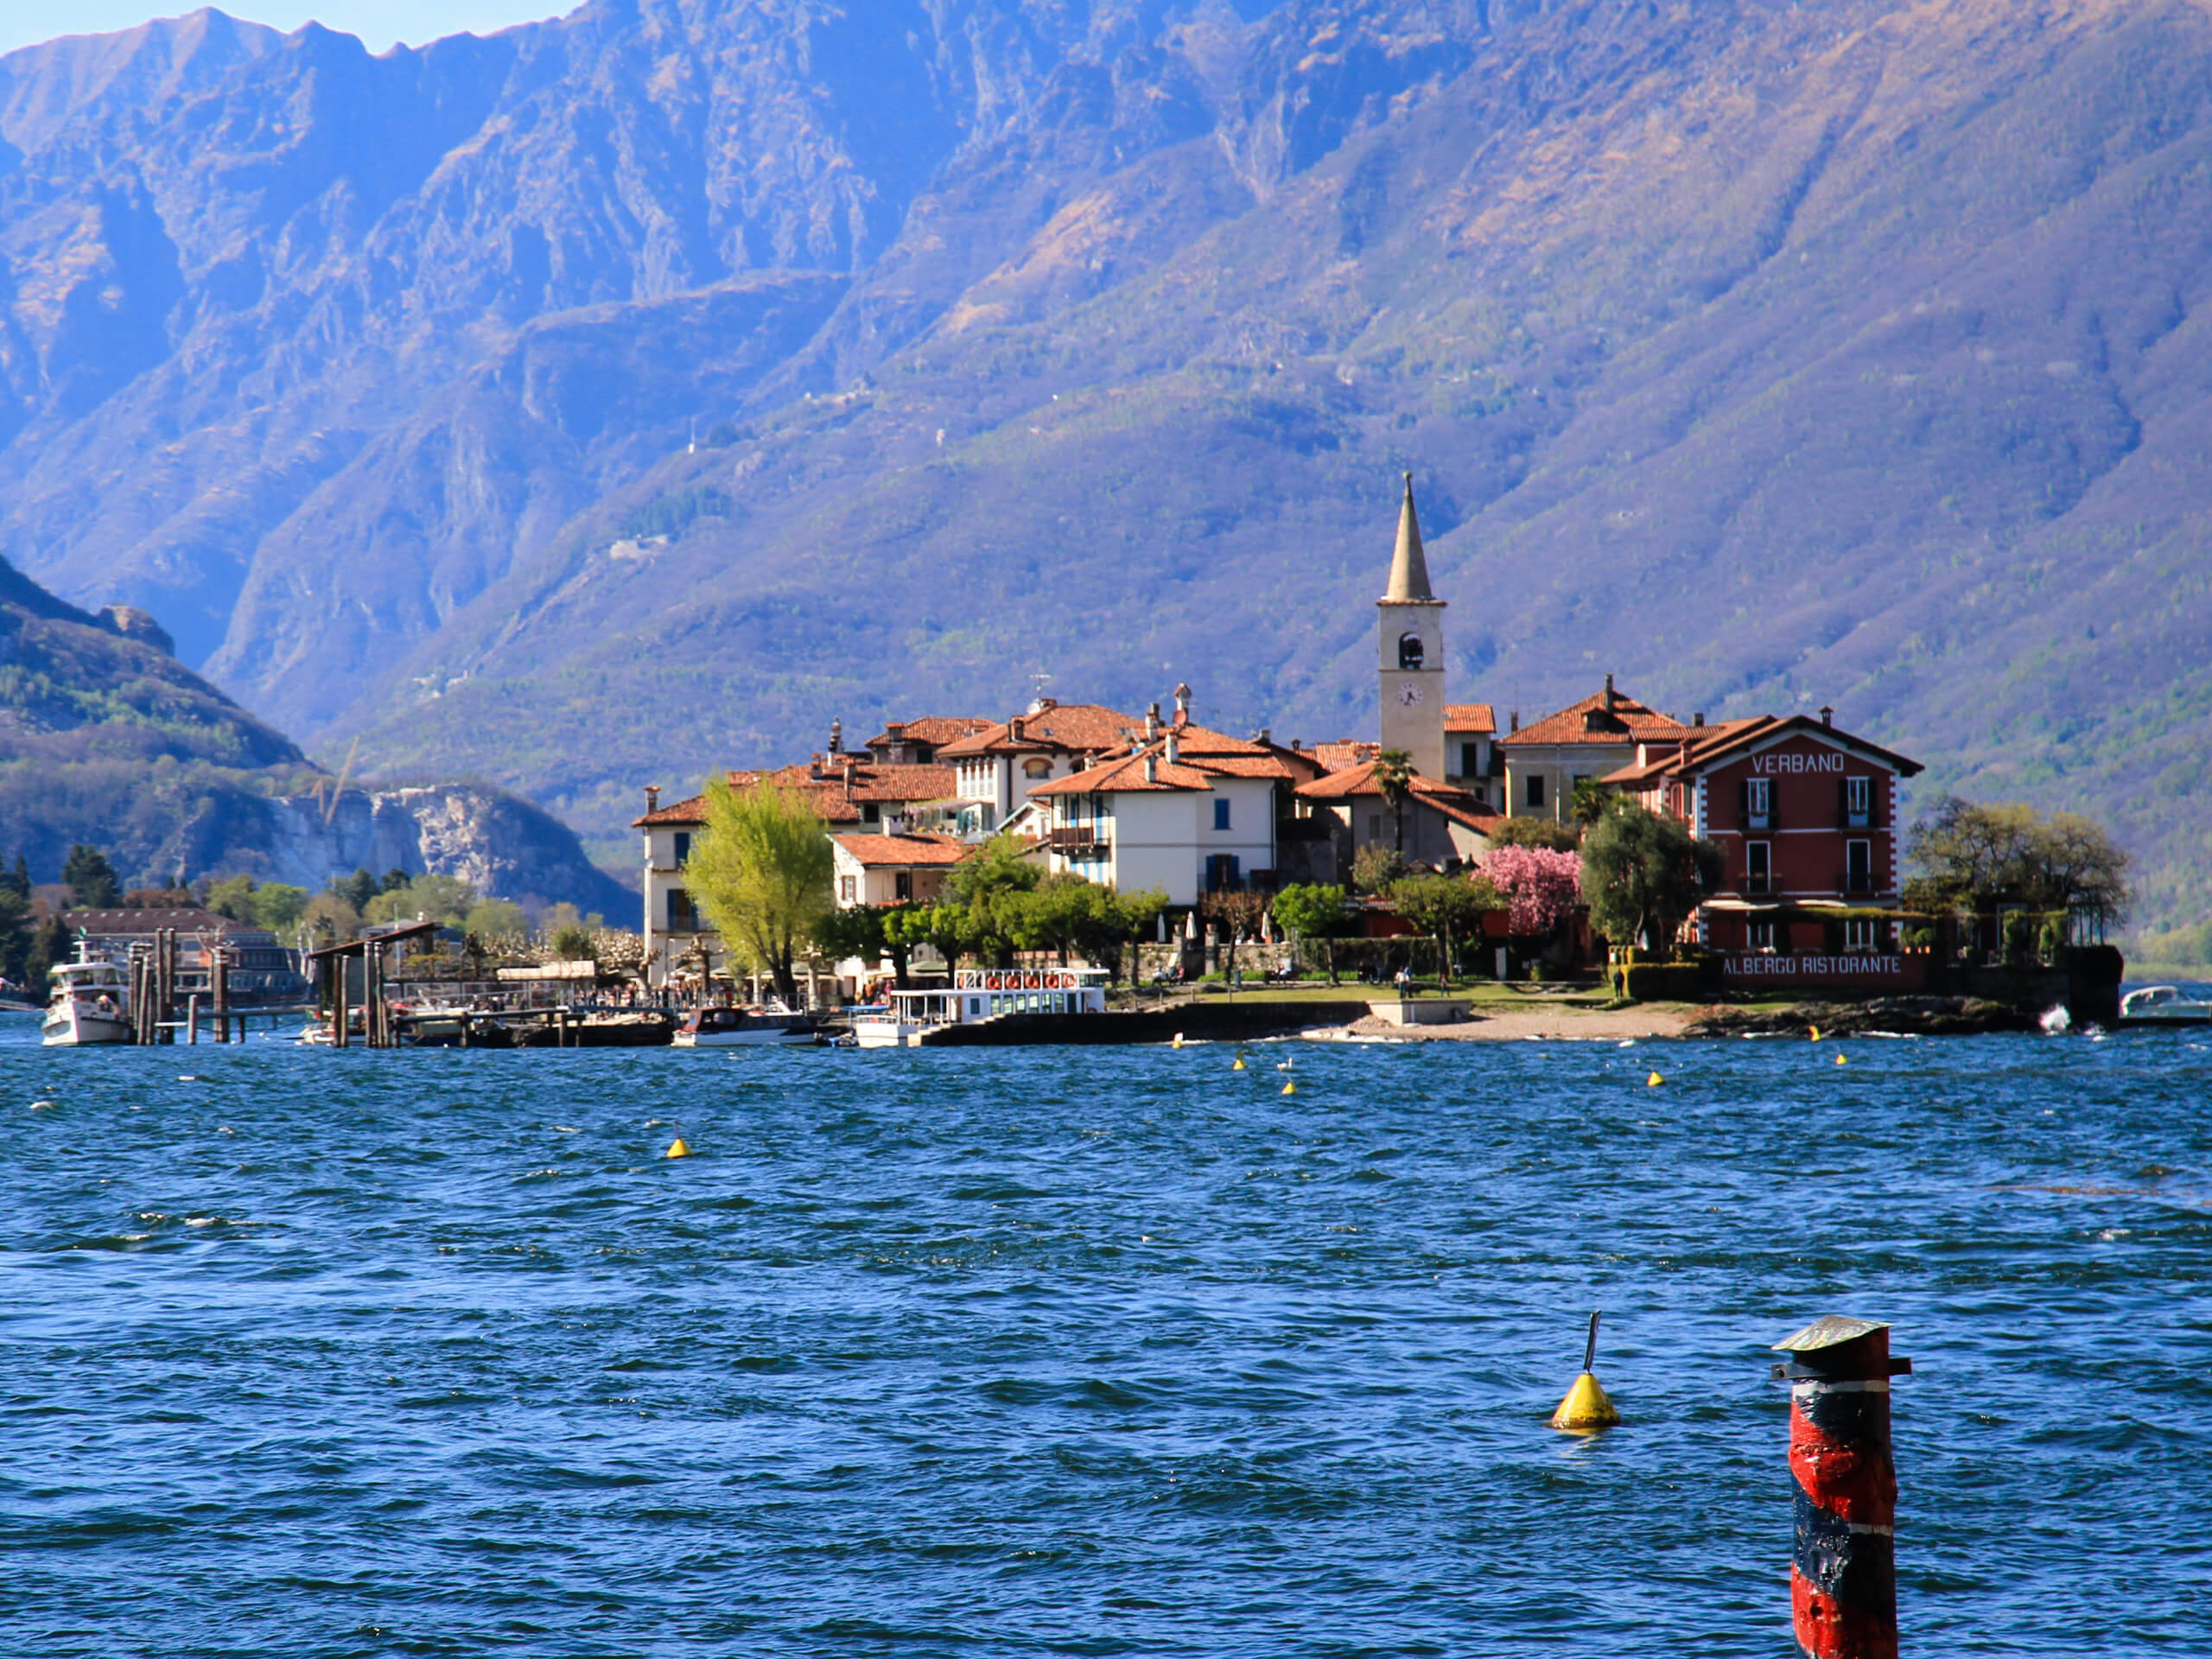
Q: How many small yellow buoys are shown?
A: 8